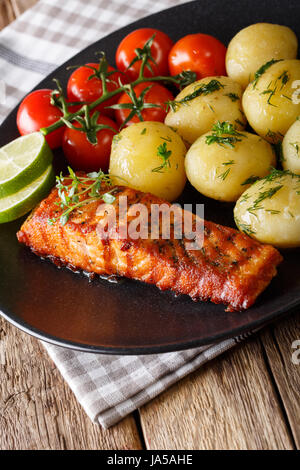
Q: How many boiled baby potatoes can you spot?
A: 7